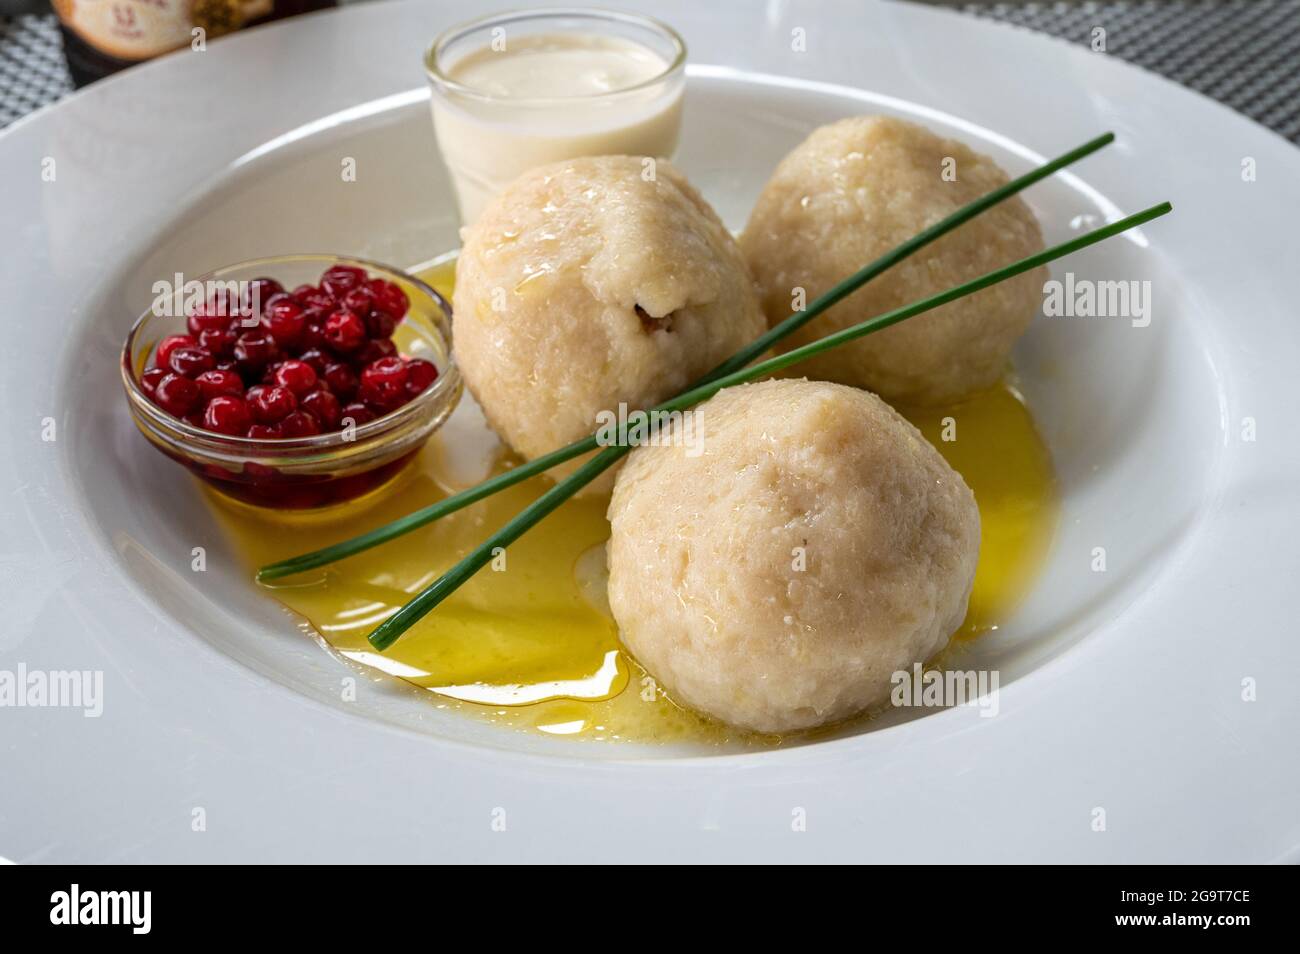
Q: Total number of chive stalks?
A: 2